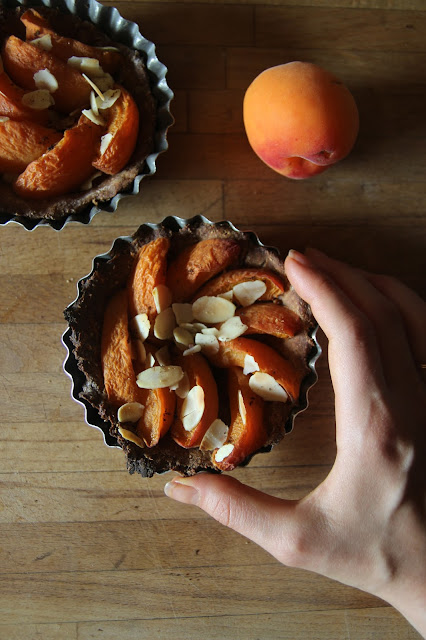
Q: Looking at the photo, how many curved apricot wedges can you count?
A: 15